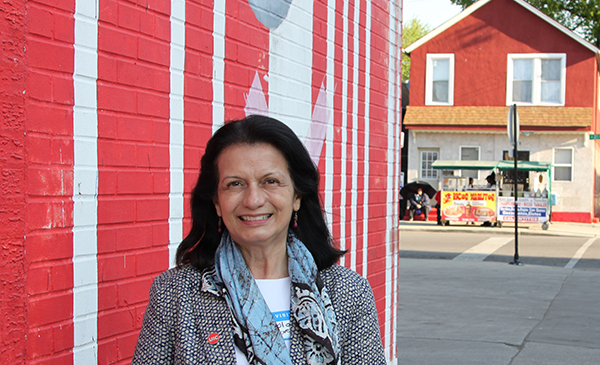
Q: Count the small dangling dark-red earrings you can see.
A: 2